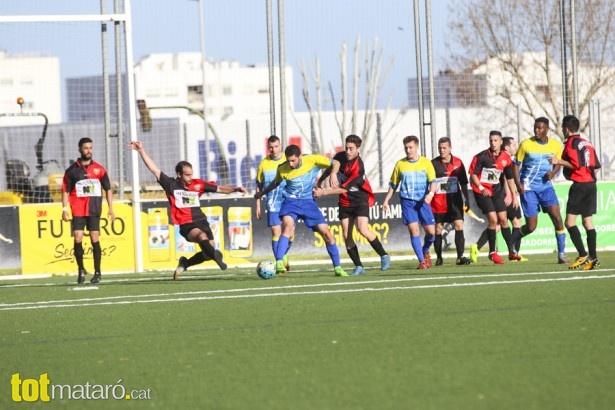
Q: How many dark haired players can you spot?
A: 11